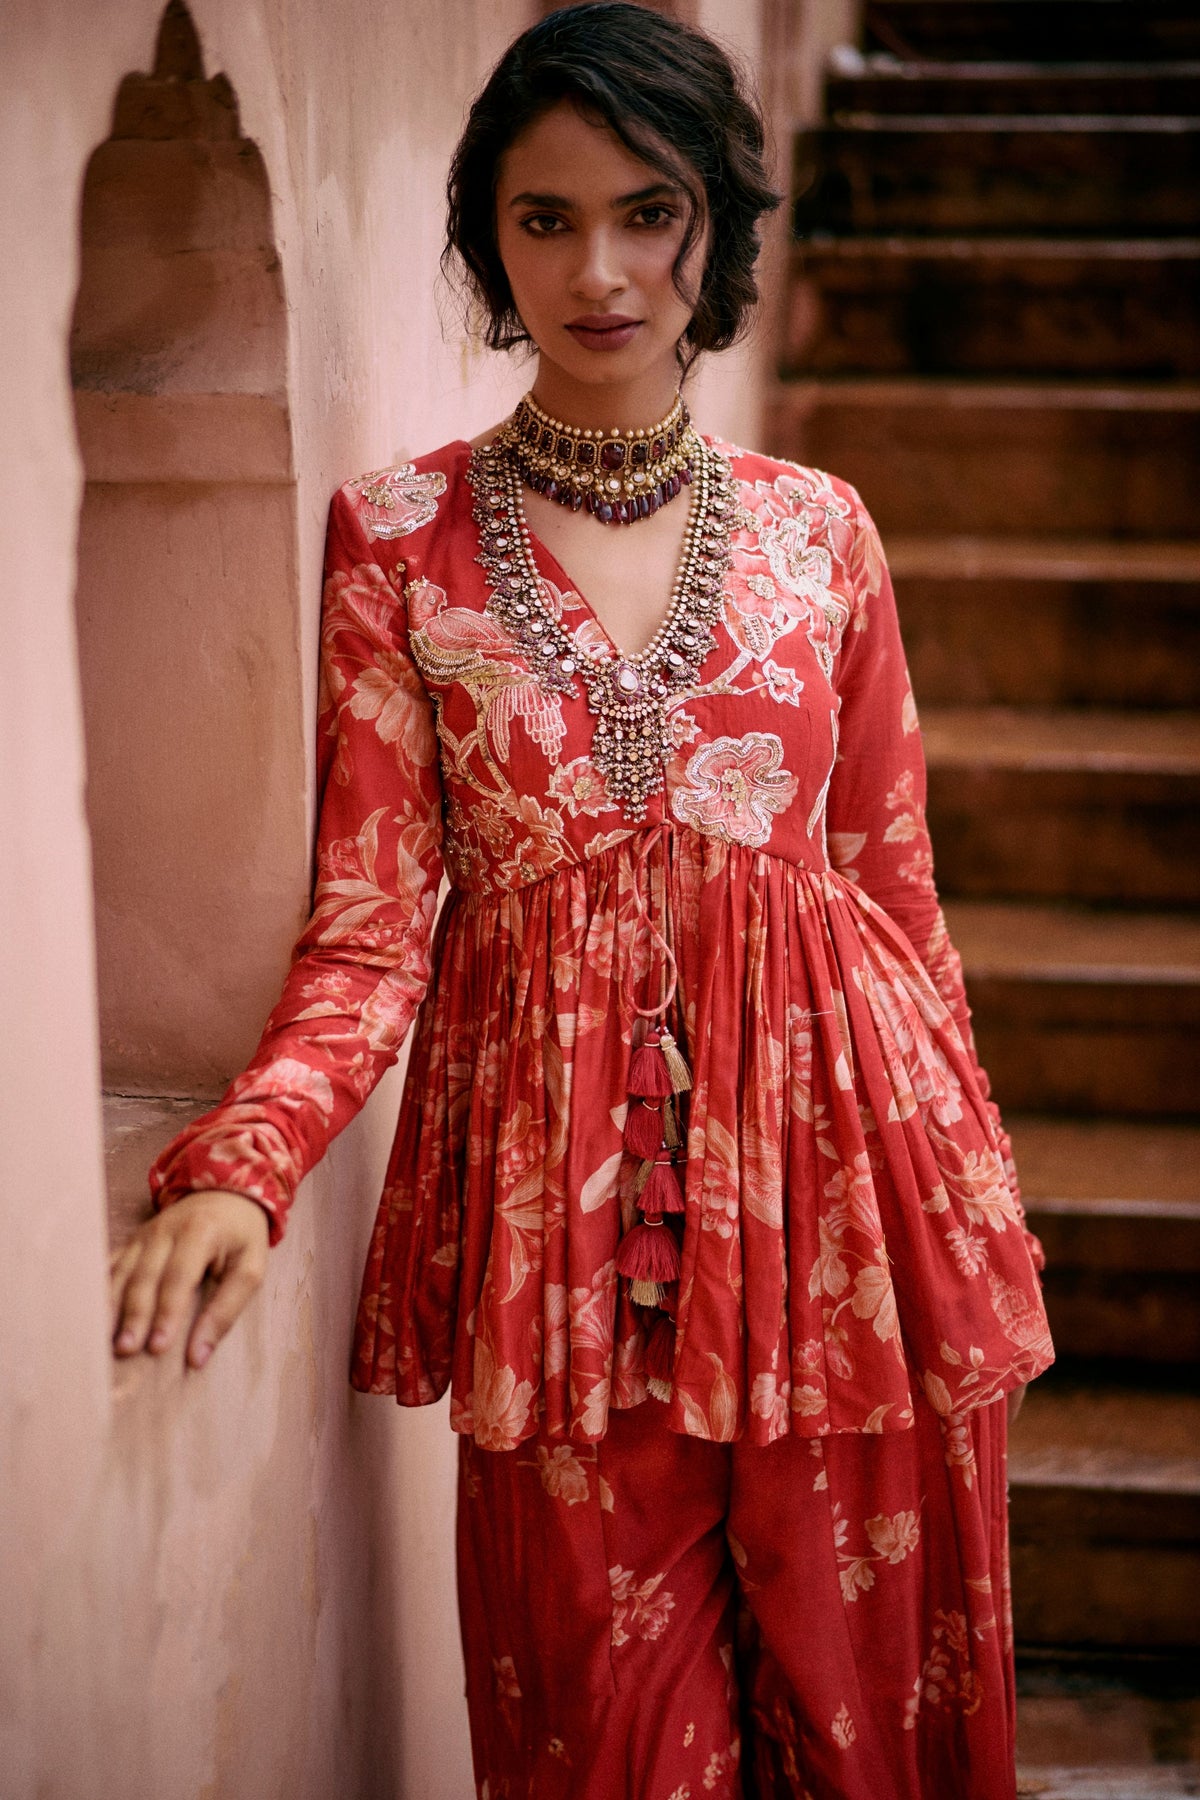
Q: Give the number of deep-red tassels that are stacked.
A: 5